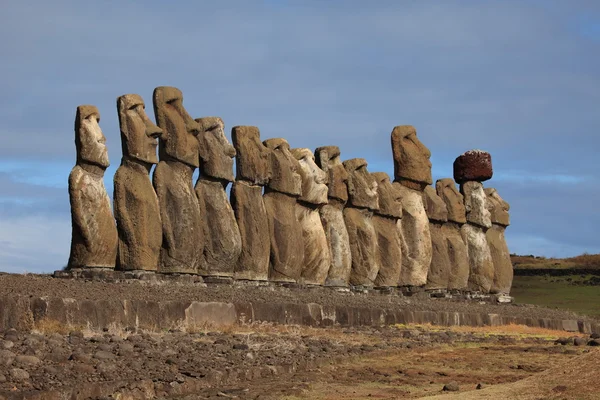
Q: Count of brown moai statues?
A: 15